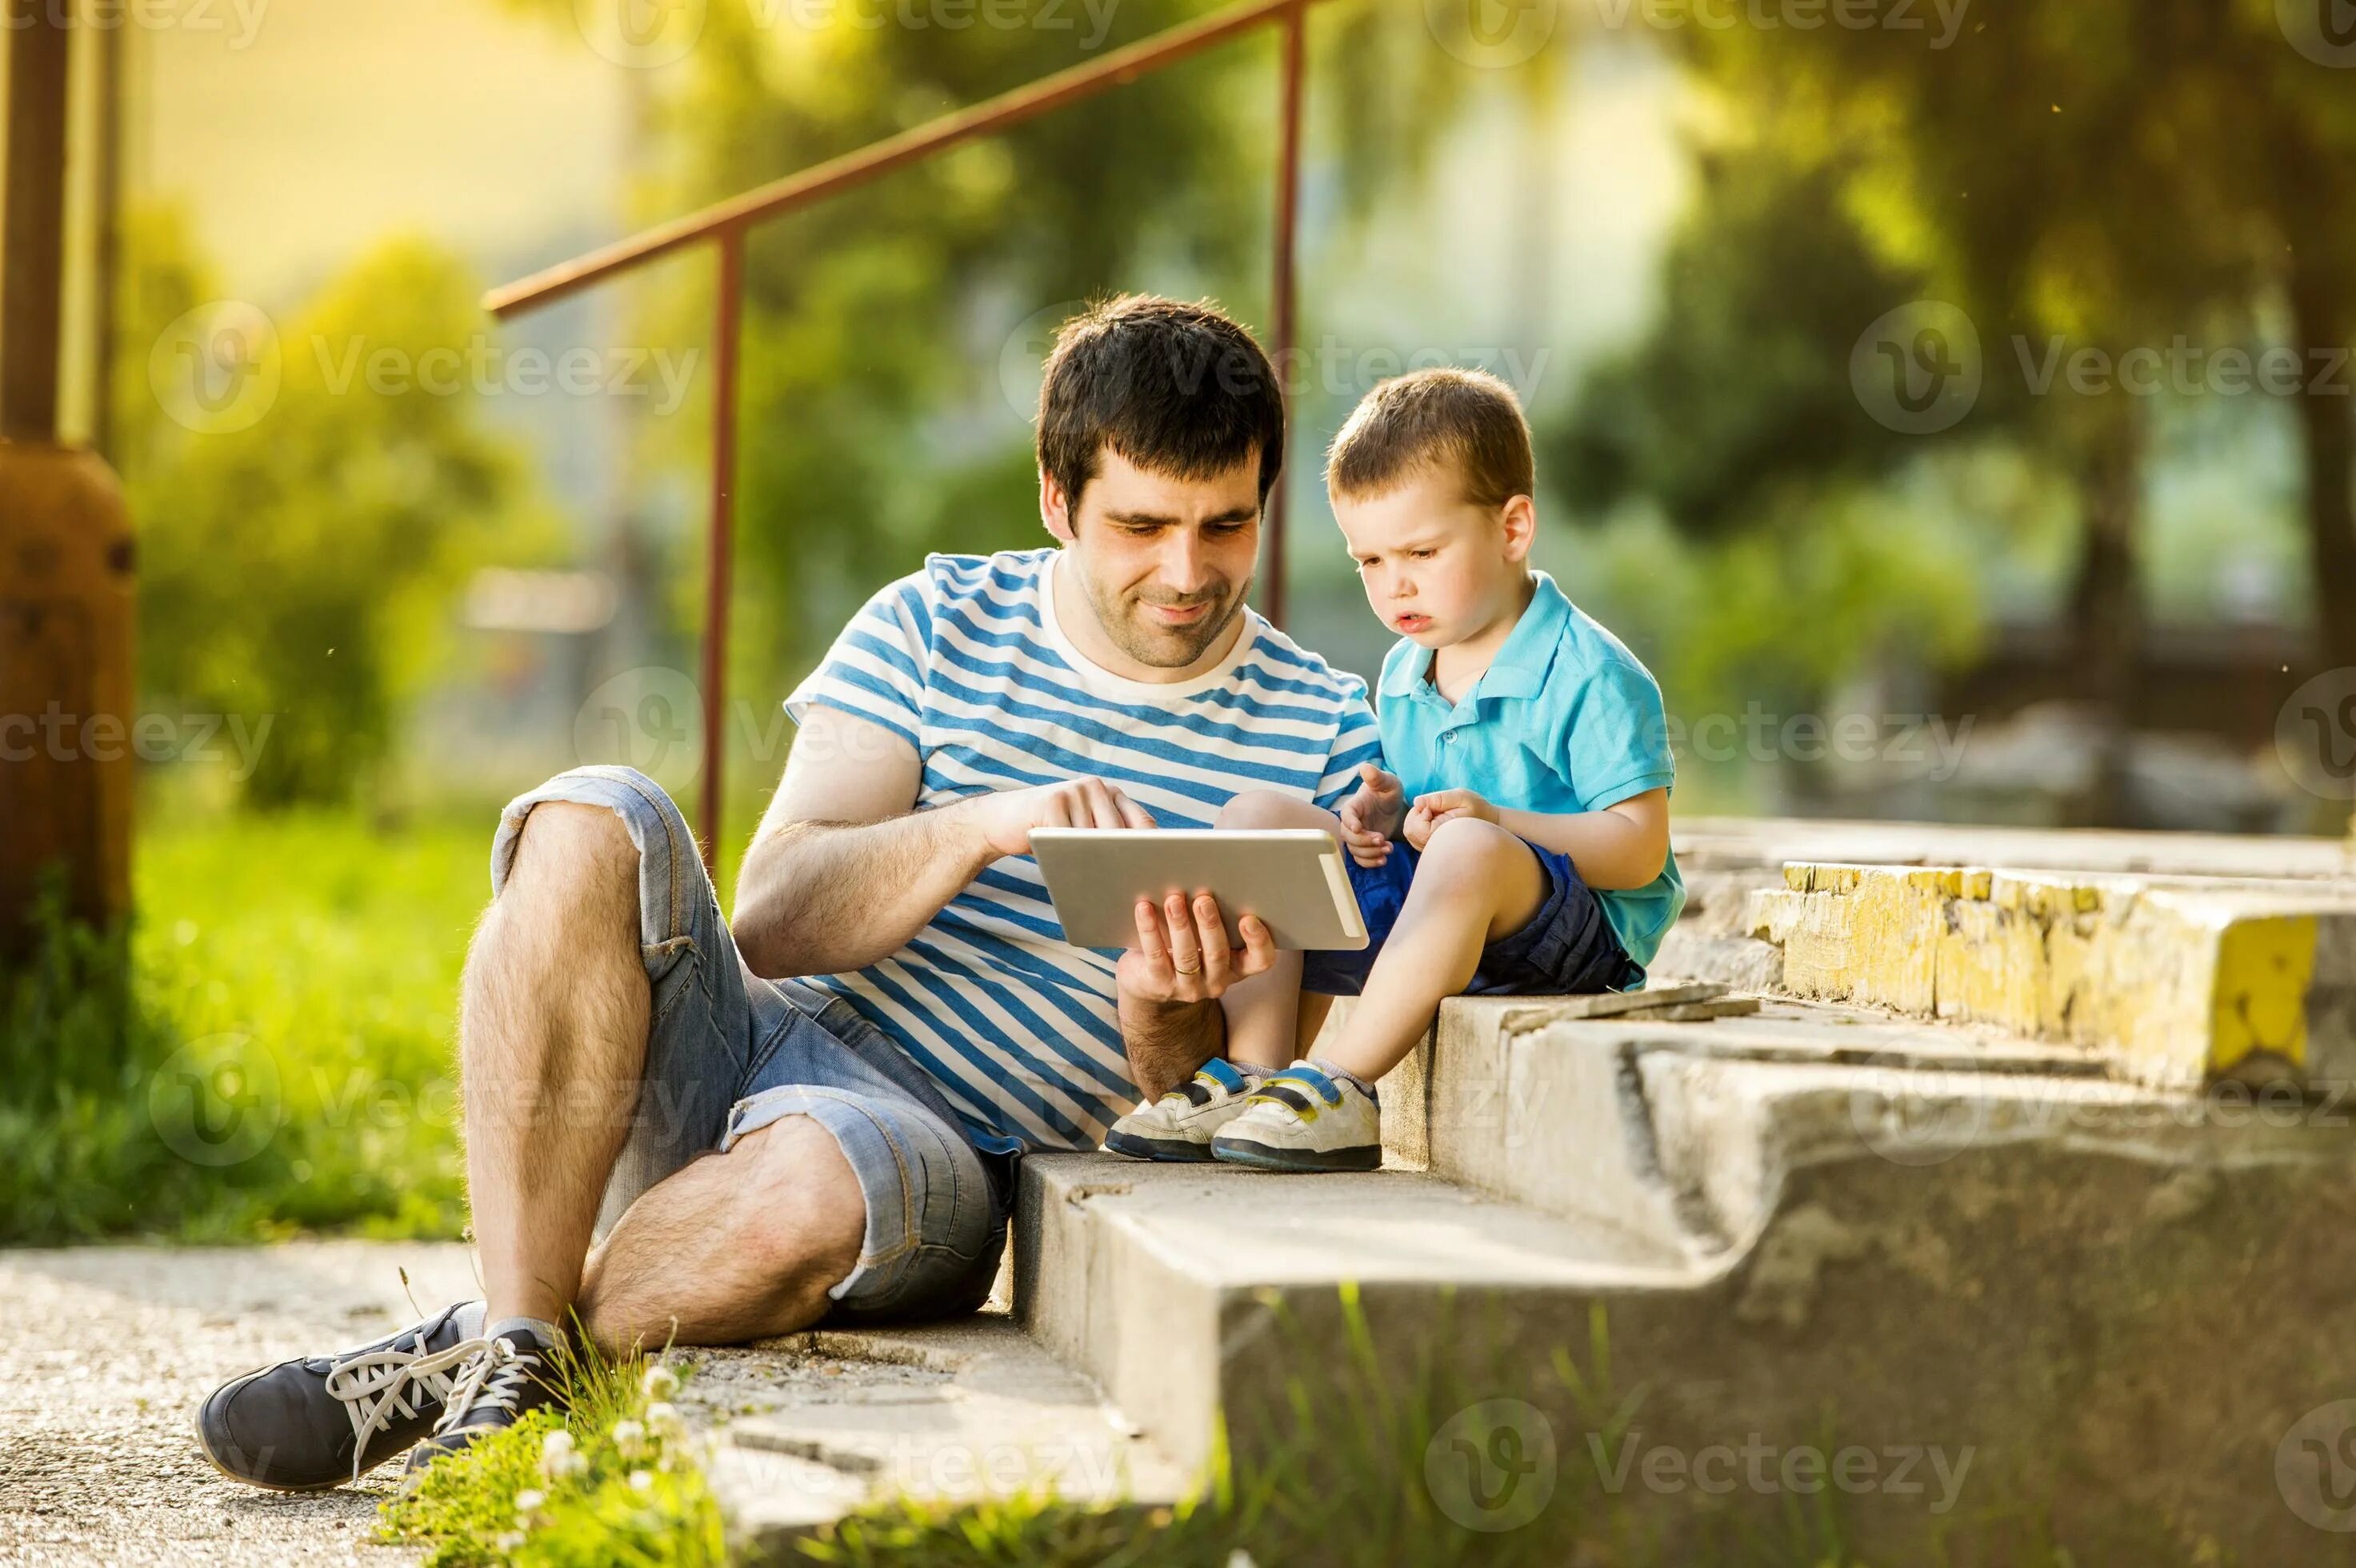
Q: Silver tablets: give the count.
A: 1